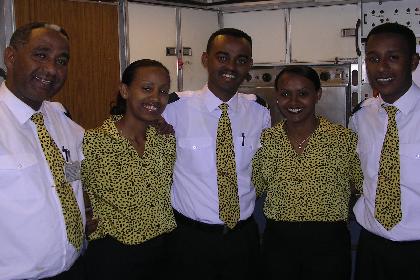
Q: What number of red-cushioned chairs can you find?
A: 0